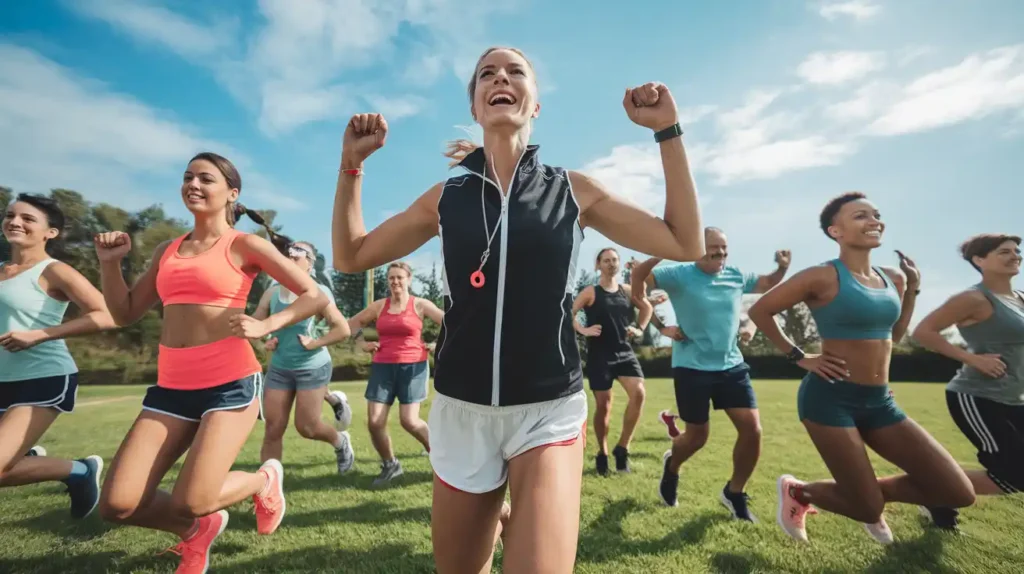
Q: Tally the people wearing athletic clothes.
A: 9